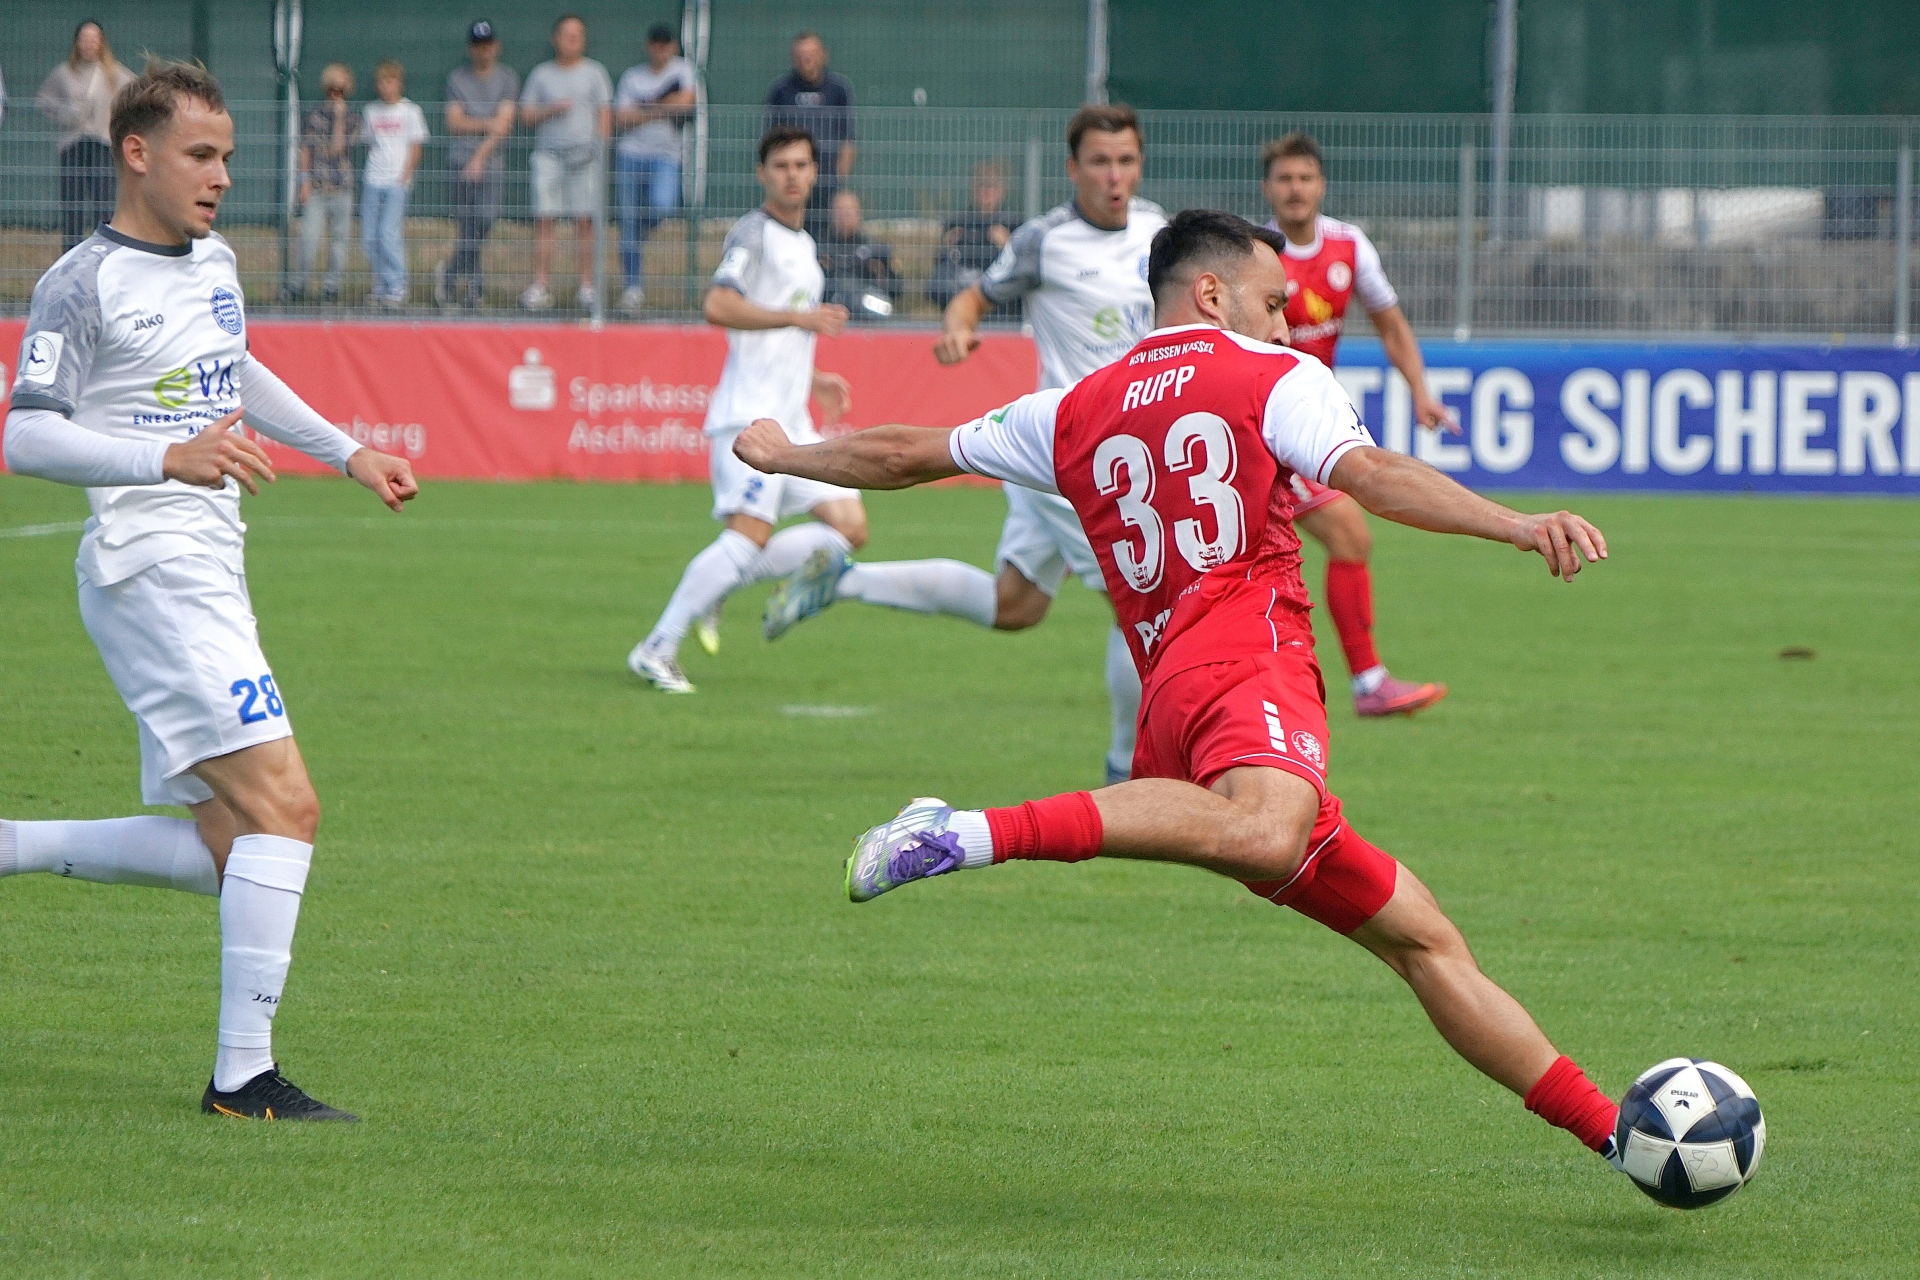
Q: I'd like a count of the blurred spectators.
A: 9